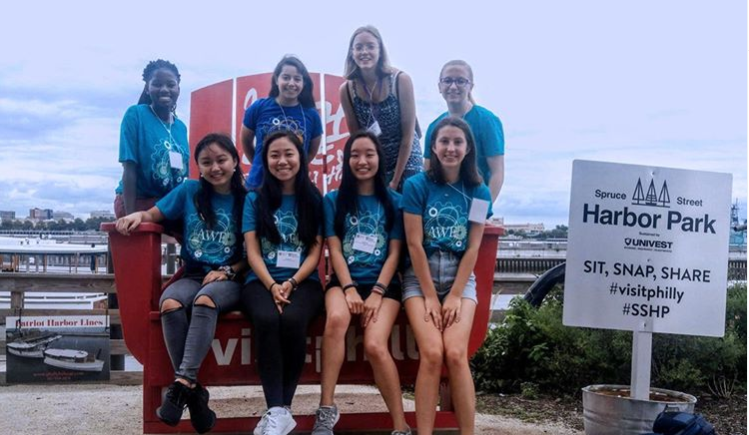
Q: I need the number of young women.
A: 8